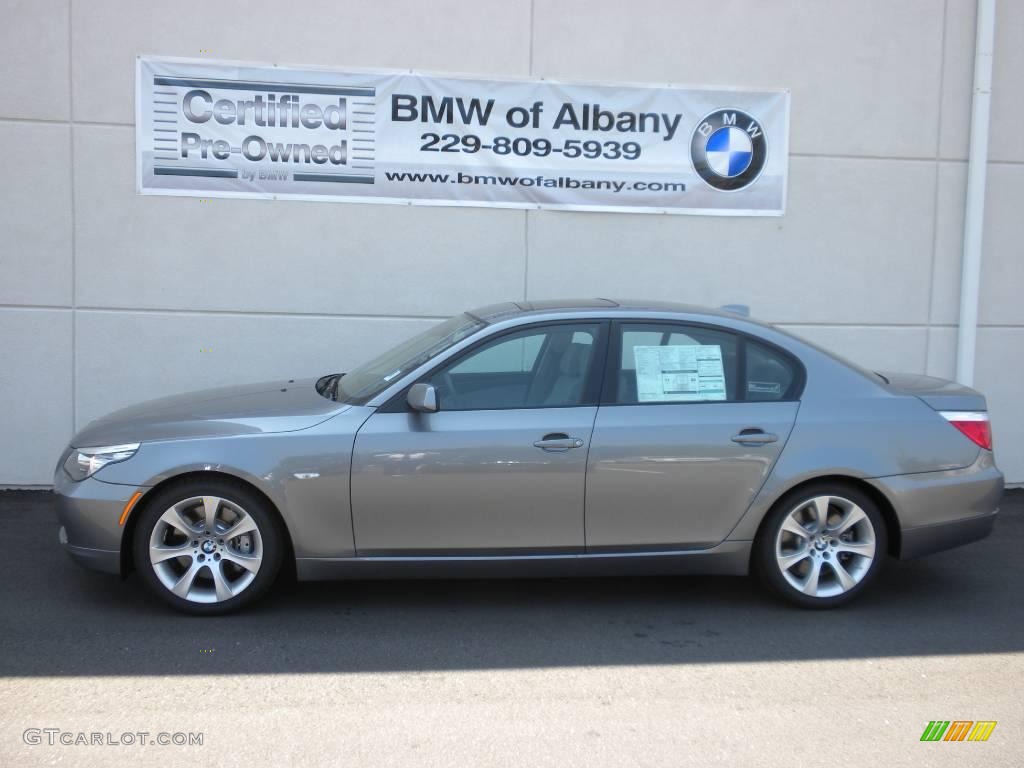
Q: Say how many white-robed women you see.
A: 0